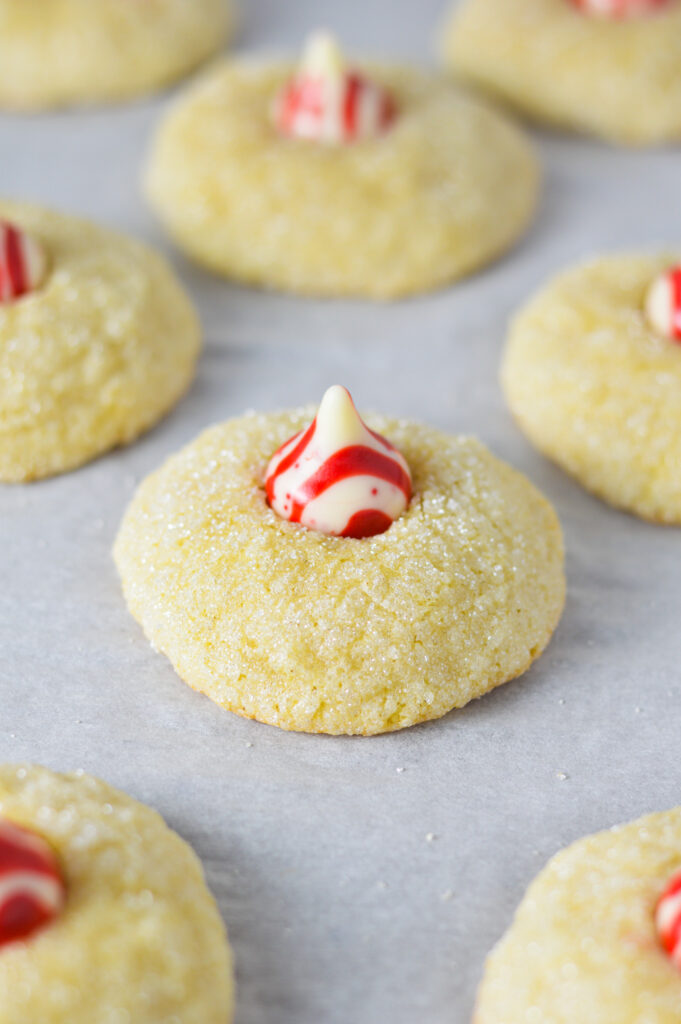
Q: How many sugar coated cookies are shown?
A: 8